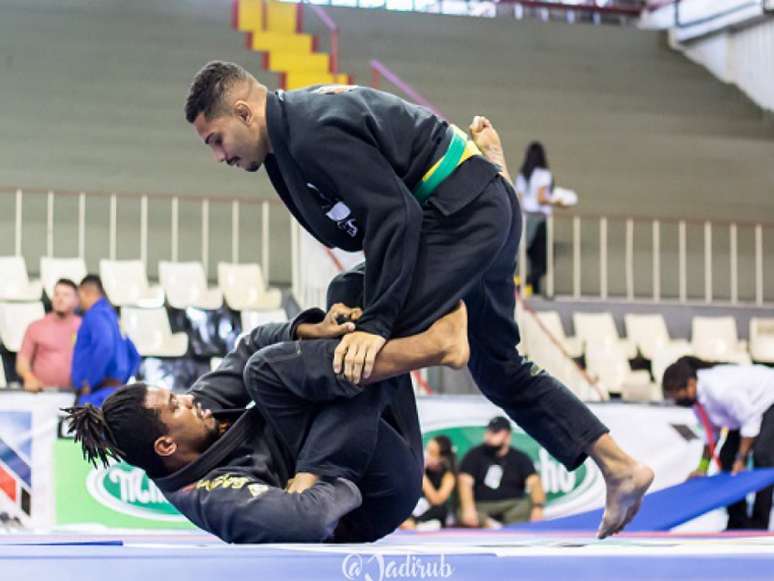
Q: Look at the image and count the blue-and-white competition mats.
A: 1